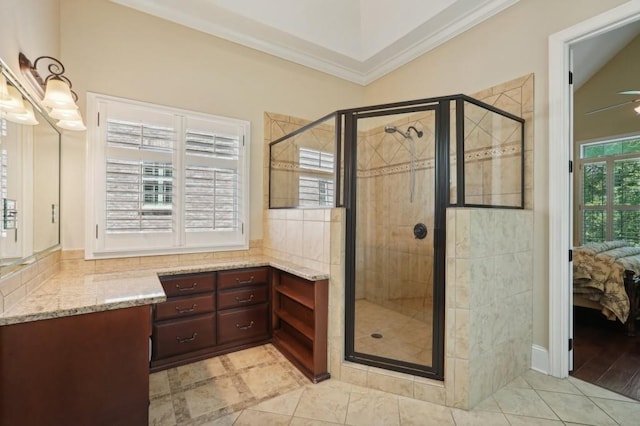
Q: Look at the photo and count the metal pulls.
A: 6